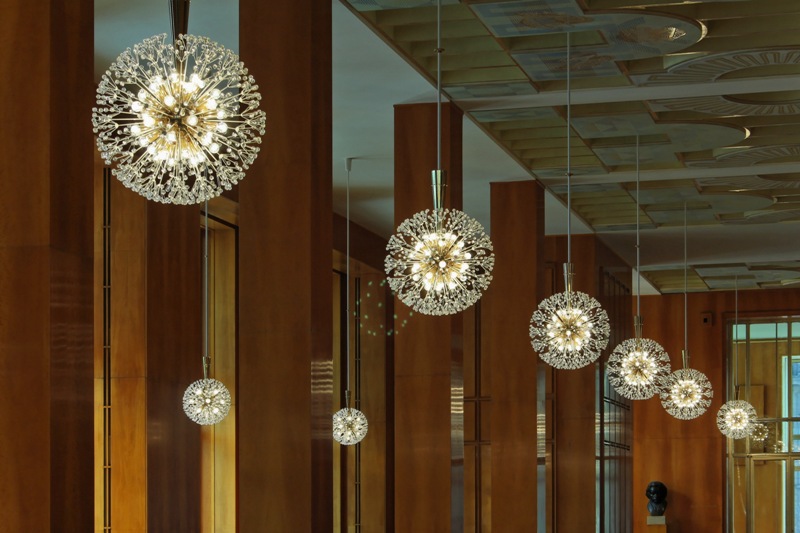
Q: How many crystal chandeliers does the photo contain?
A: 8